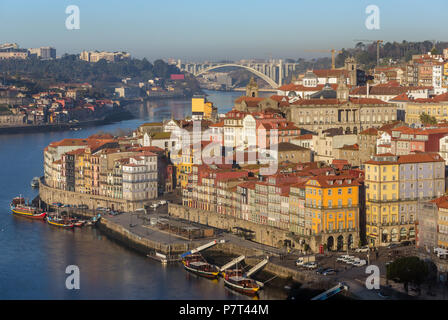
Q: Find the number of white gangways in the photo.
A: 3